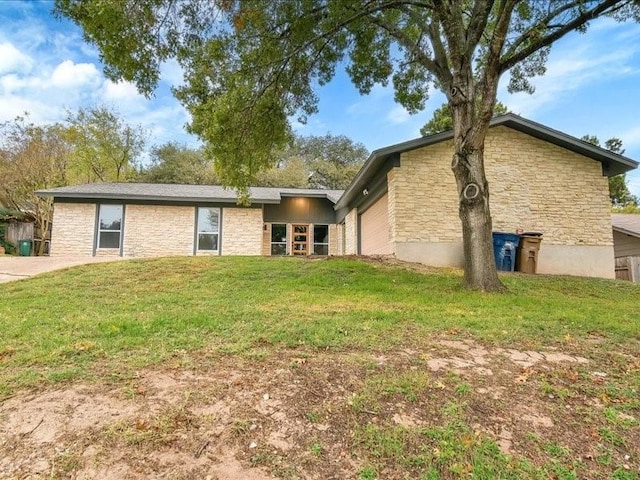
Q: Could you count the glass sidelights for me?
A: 2